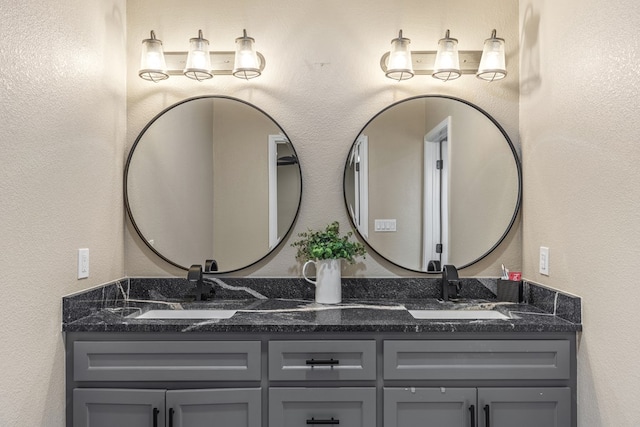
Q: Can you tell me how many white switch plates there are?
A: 3